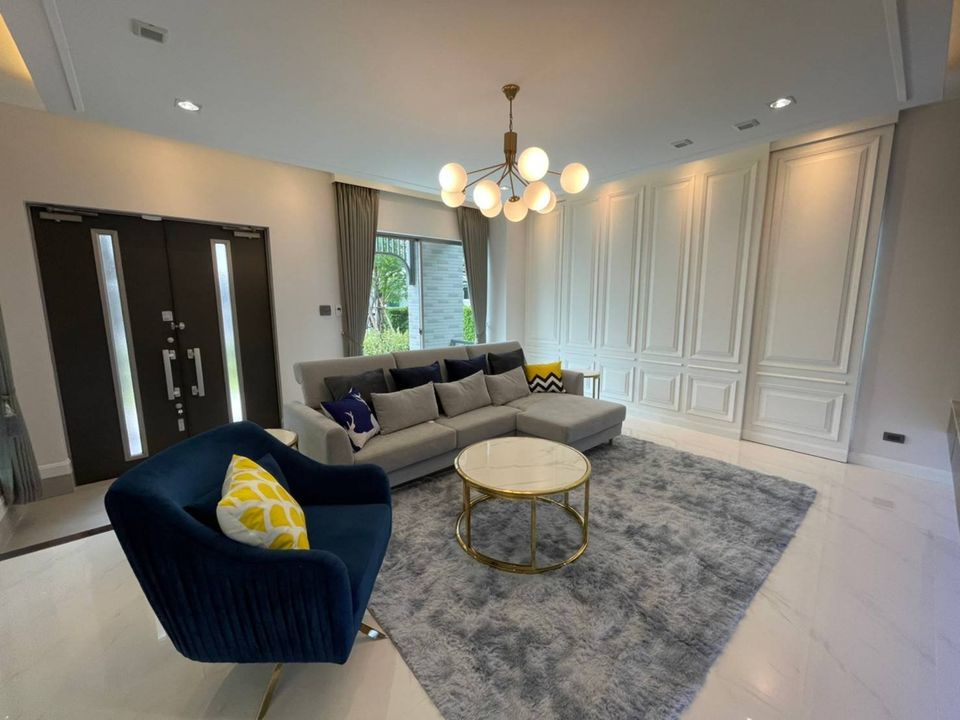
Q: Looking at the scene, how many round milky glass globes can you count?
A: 9